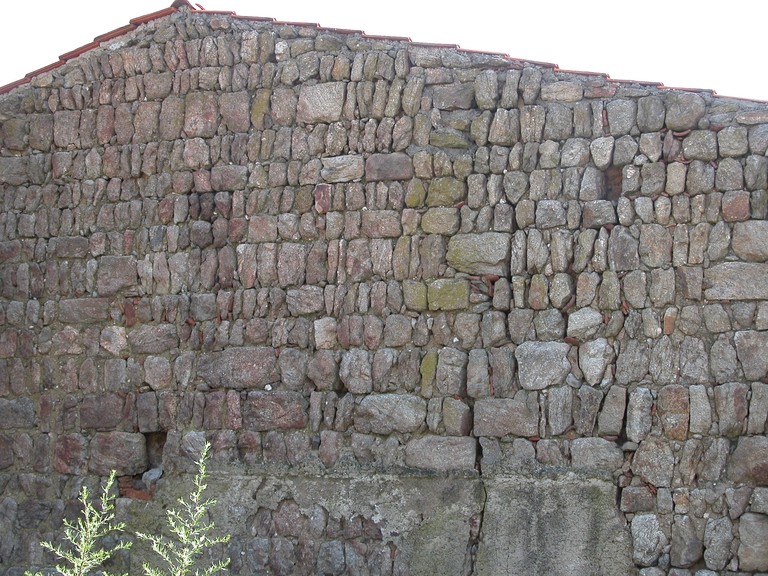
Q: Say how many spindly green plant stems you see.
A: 2